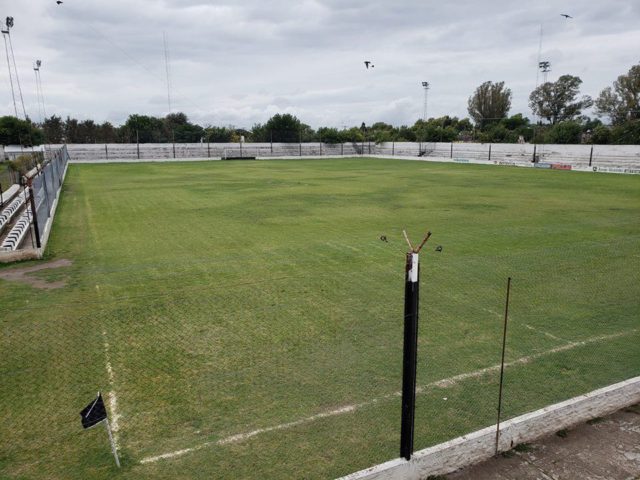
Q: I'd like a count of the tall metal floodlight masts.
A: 4